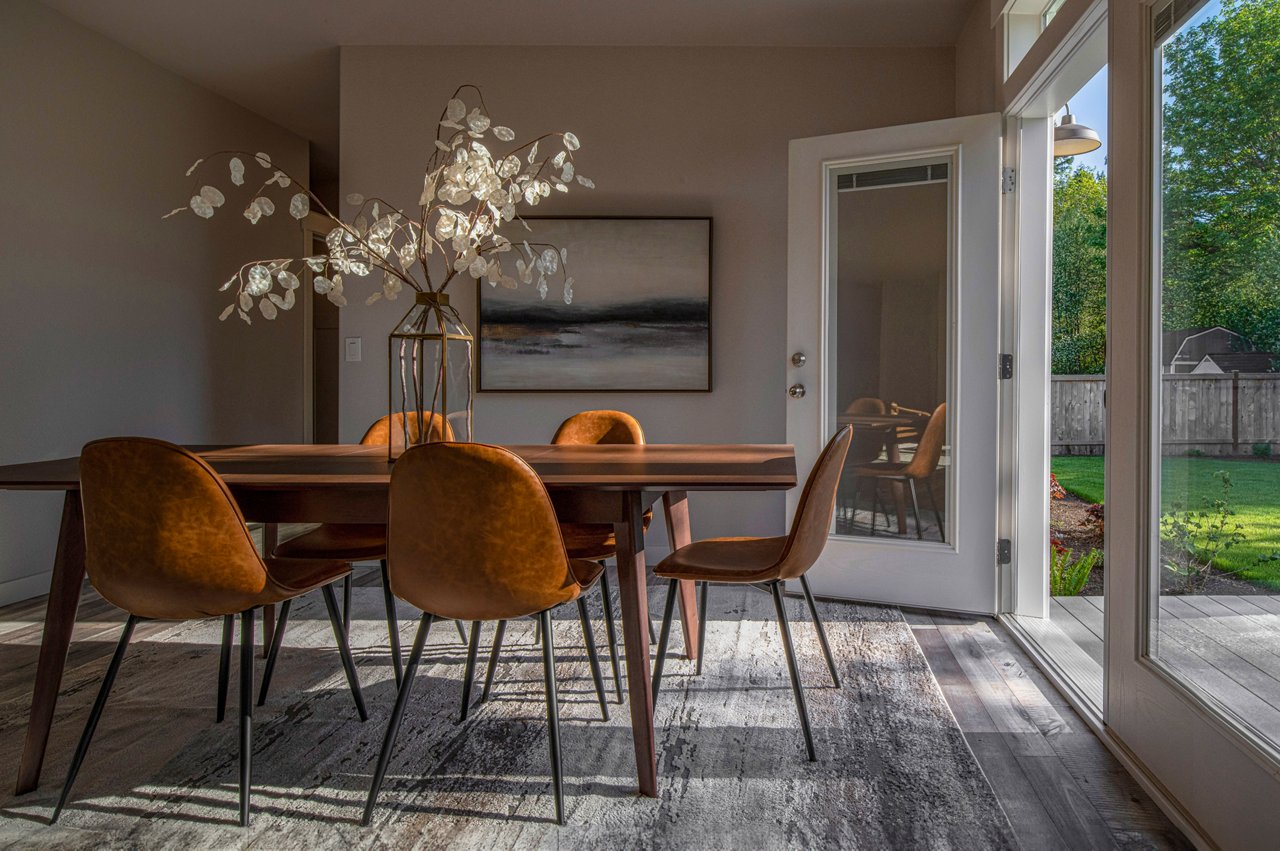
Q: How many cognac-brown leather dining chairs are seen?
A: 5